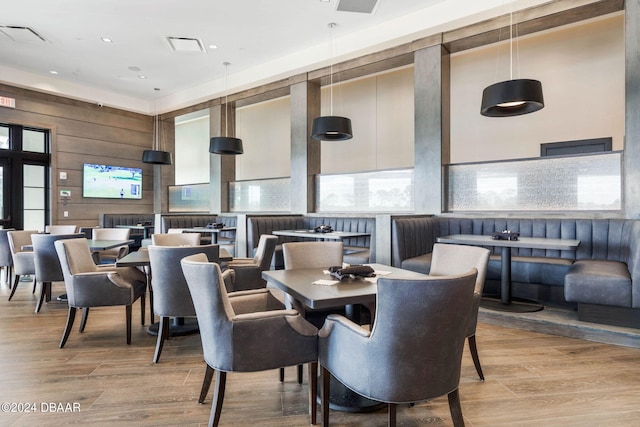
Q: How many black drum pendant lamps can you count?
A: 4